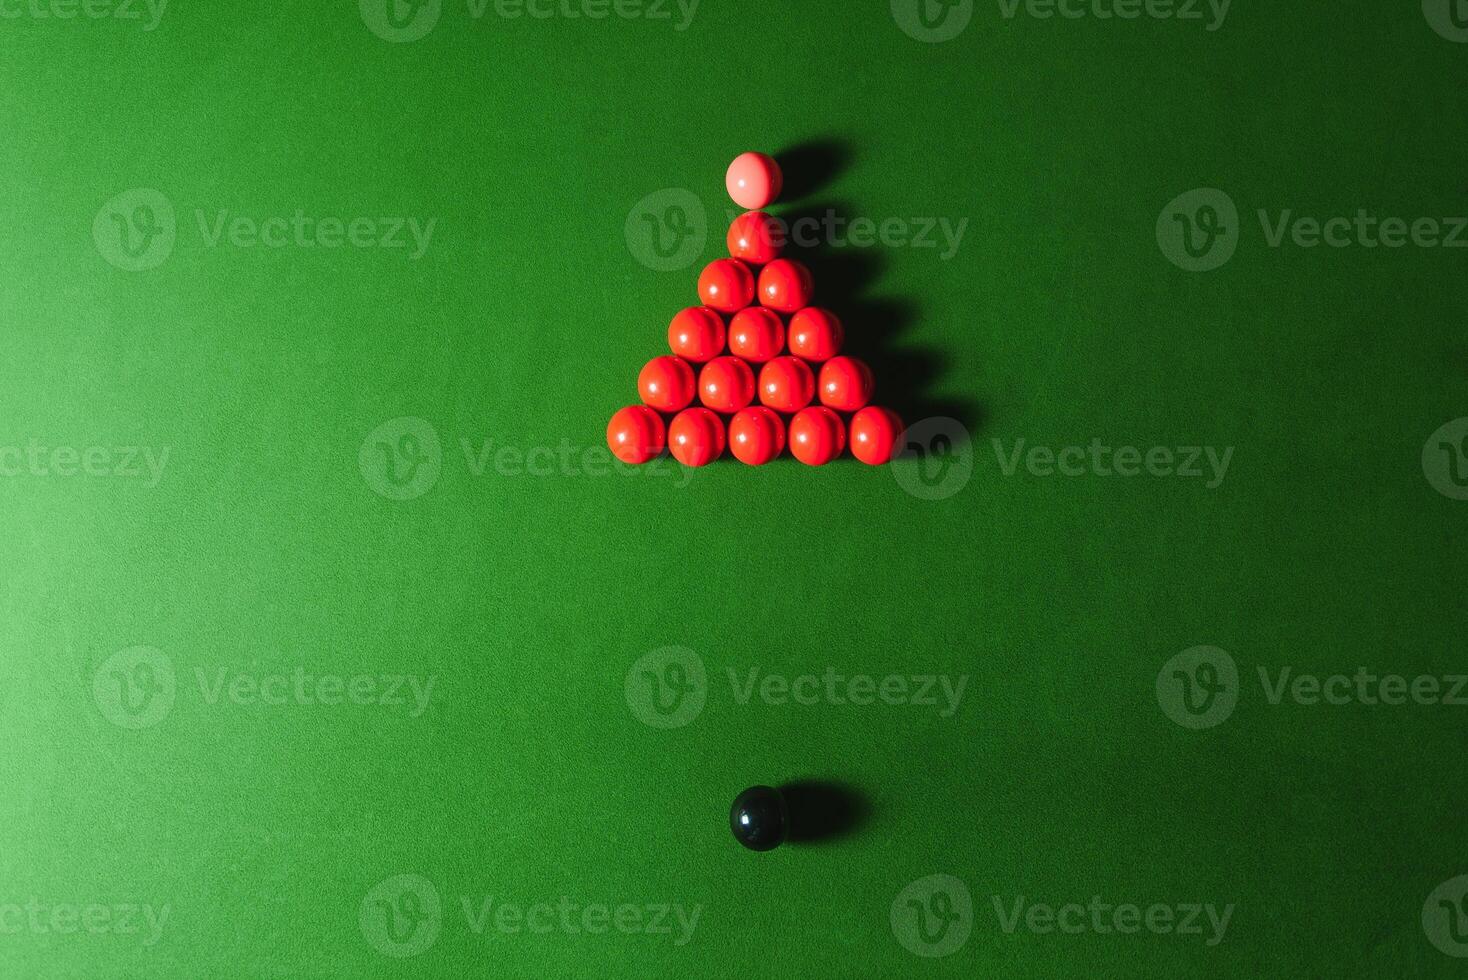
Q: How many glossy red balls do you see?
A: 15